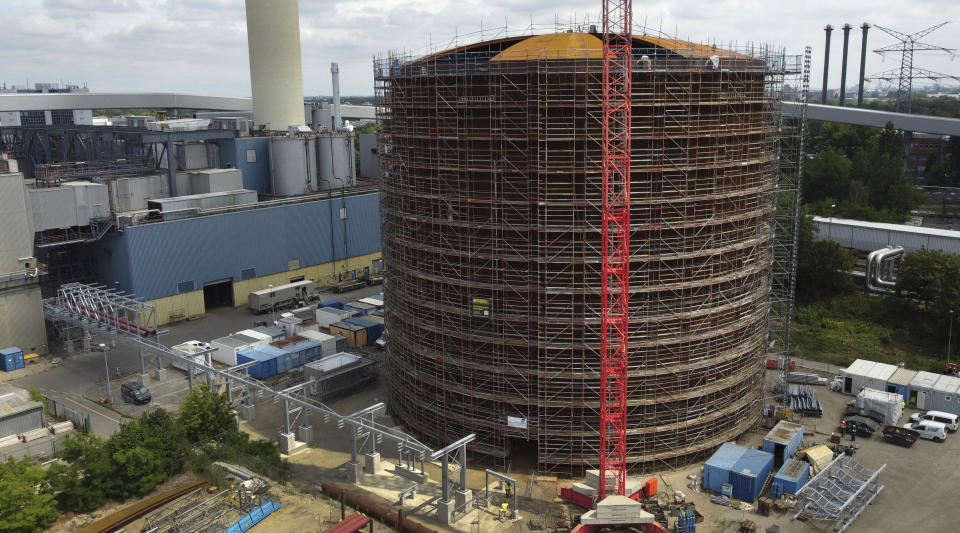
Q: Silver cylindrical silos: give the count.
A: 2